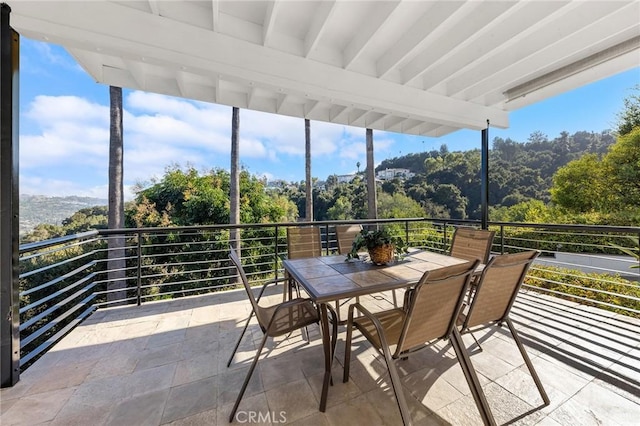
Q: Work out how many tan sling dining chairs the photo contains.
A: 6